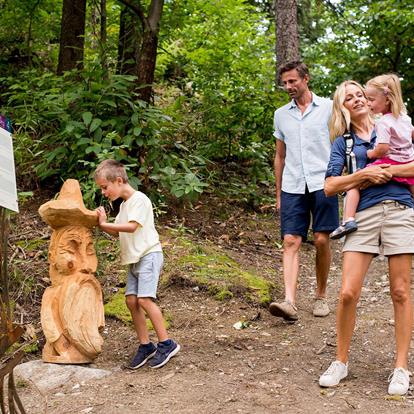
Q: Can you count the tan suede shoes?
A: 2